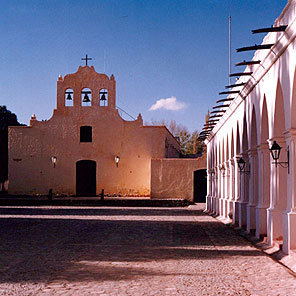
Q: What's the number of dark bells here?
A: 3